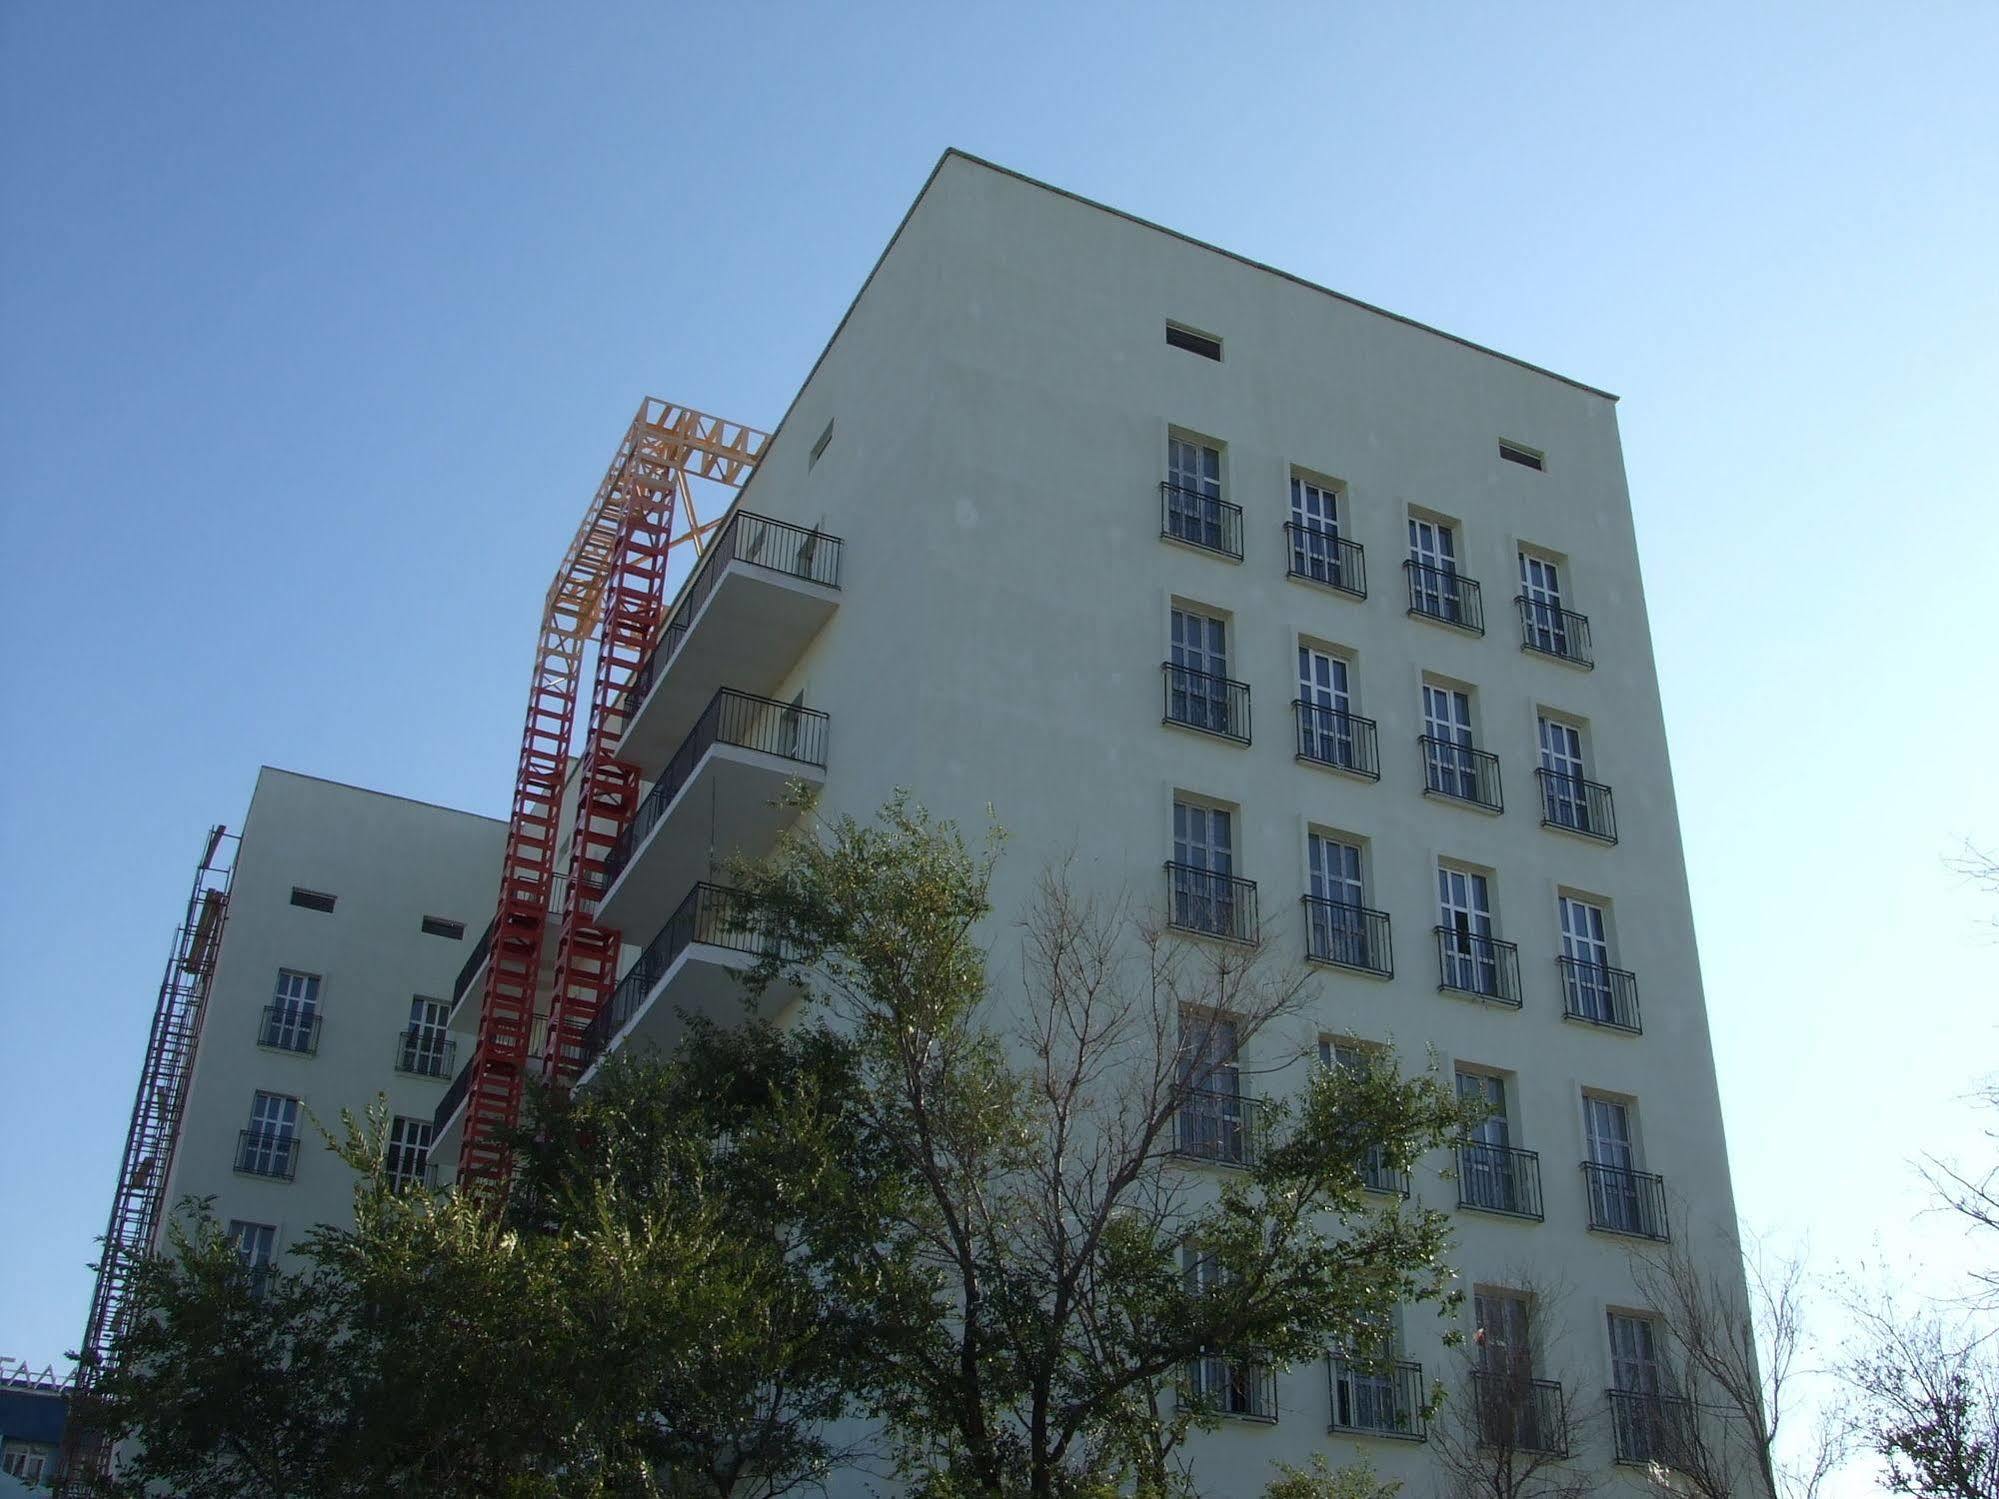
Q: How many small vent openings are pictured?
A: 5